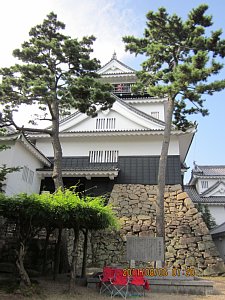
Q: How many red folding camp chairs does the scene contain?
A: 3